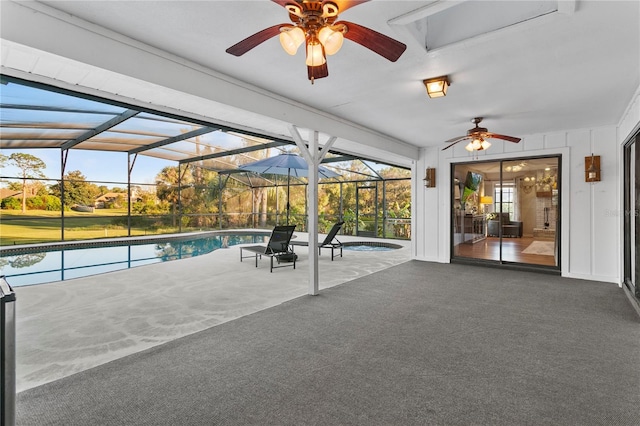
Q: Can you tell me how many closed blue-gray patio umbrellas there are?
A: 0